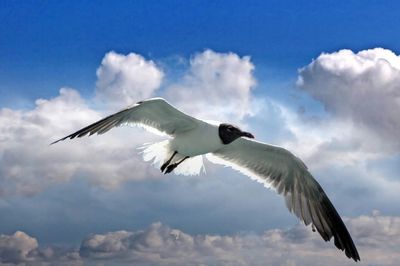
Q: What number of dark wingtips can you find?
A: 2